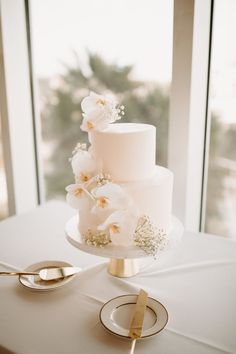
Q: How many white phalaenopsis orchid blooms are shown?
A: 6